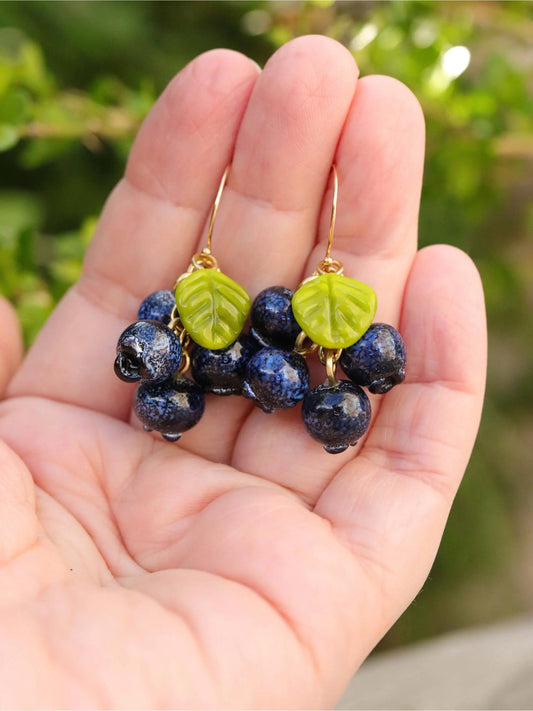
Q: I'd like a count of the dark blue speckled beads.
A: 8